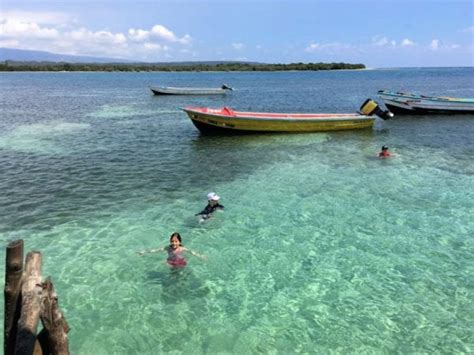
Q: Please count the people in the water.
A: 3